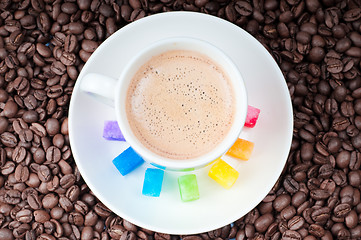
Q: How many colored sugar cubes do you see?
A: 7